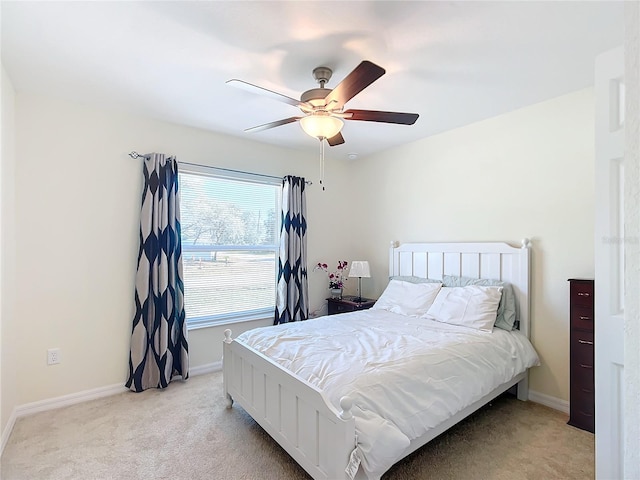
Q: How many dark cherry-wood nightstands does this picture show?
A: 1